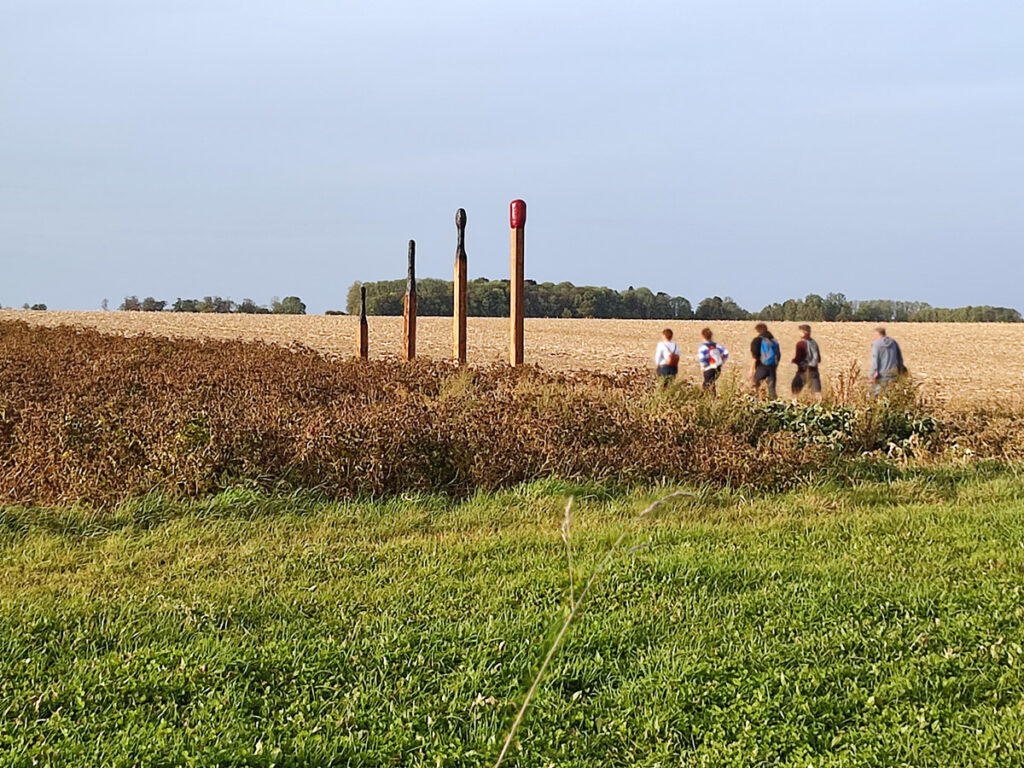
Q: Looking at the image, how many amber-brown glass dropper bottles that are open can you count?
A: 0